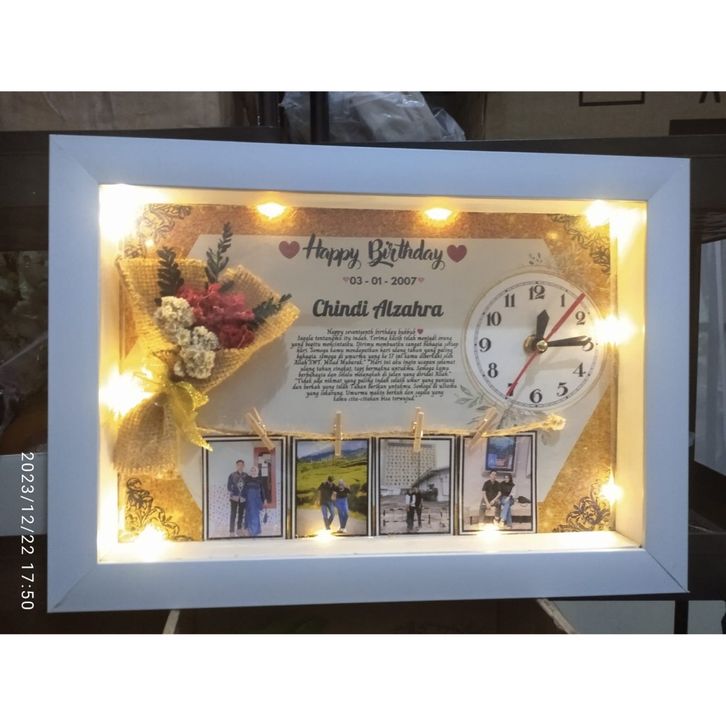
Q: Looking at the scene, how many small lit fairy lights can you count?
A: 10